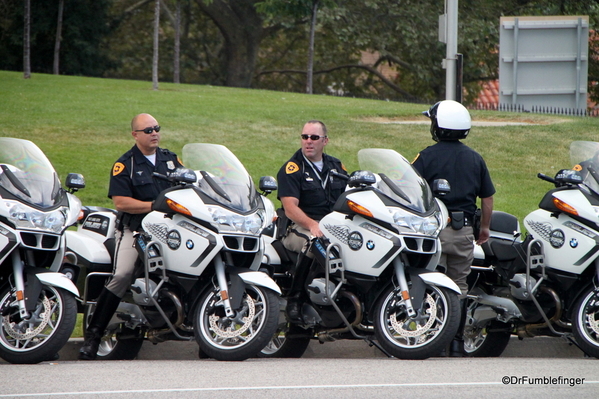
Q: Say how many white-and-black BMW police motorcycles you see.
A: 4